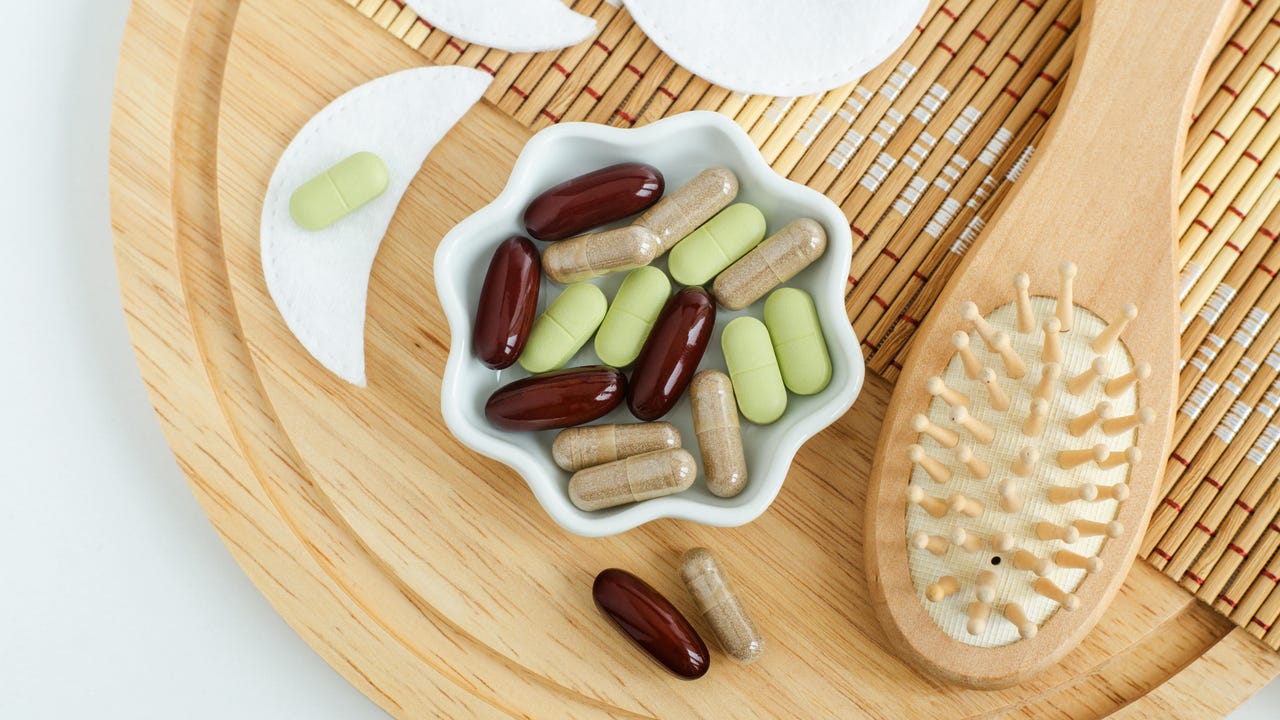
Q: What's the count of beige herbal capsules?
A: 7